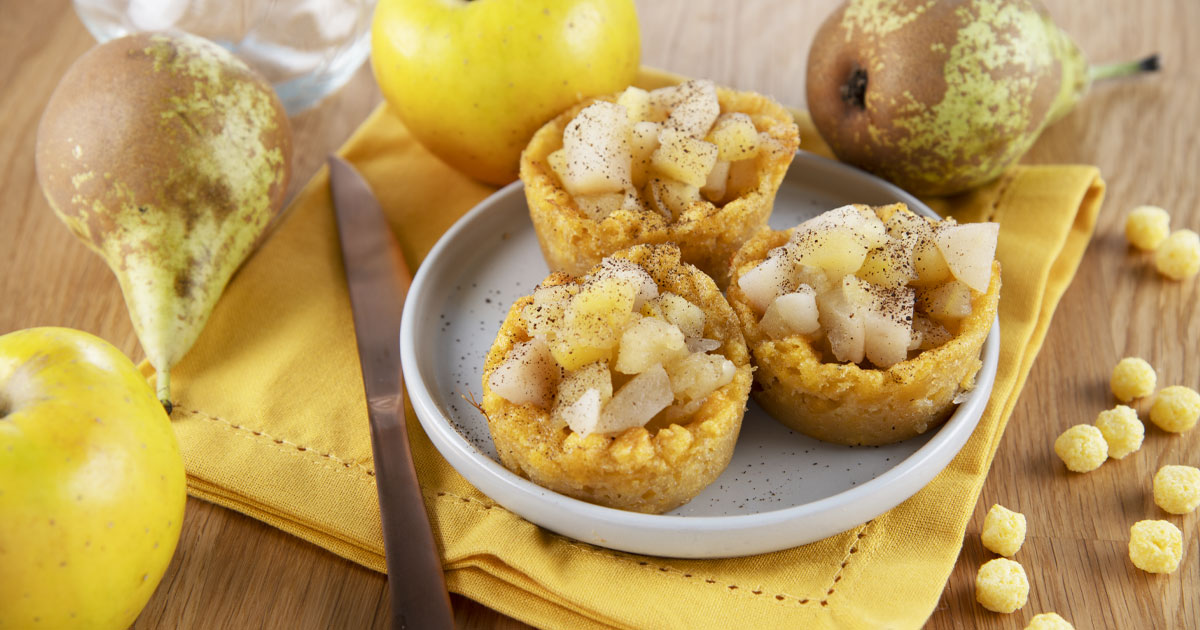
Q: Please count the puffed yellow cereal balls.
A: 11